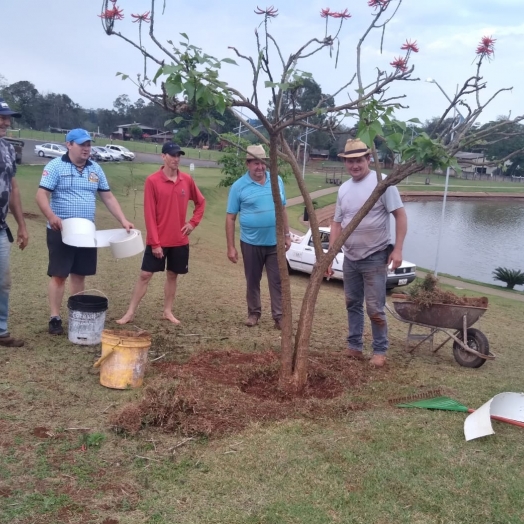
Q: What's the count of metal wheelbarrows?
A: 1